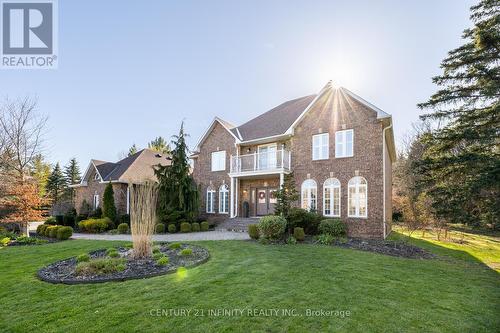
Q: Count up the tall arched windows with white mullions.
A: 5